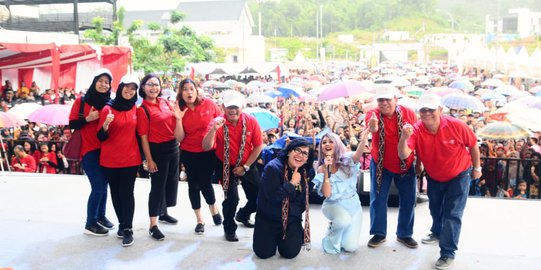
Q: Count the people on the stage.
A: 9